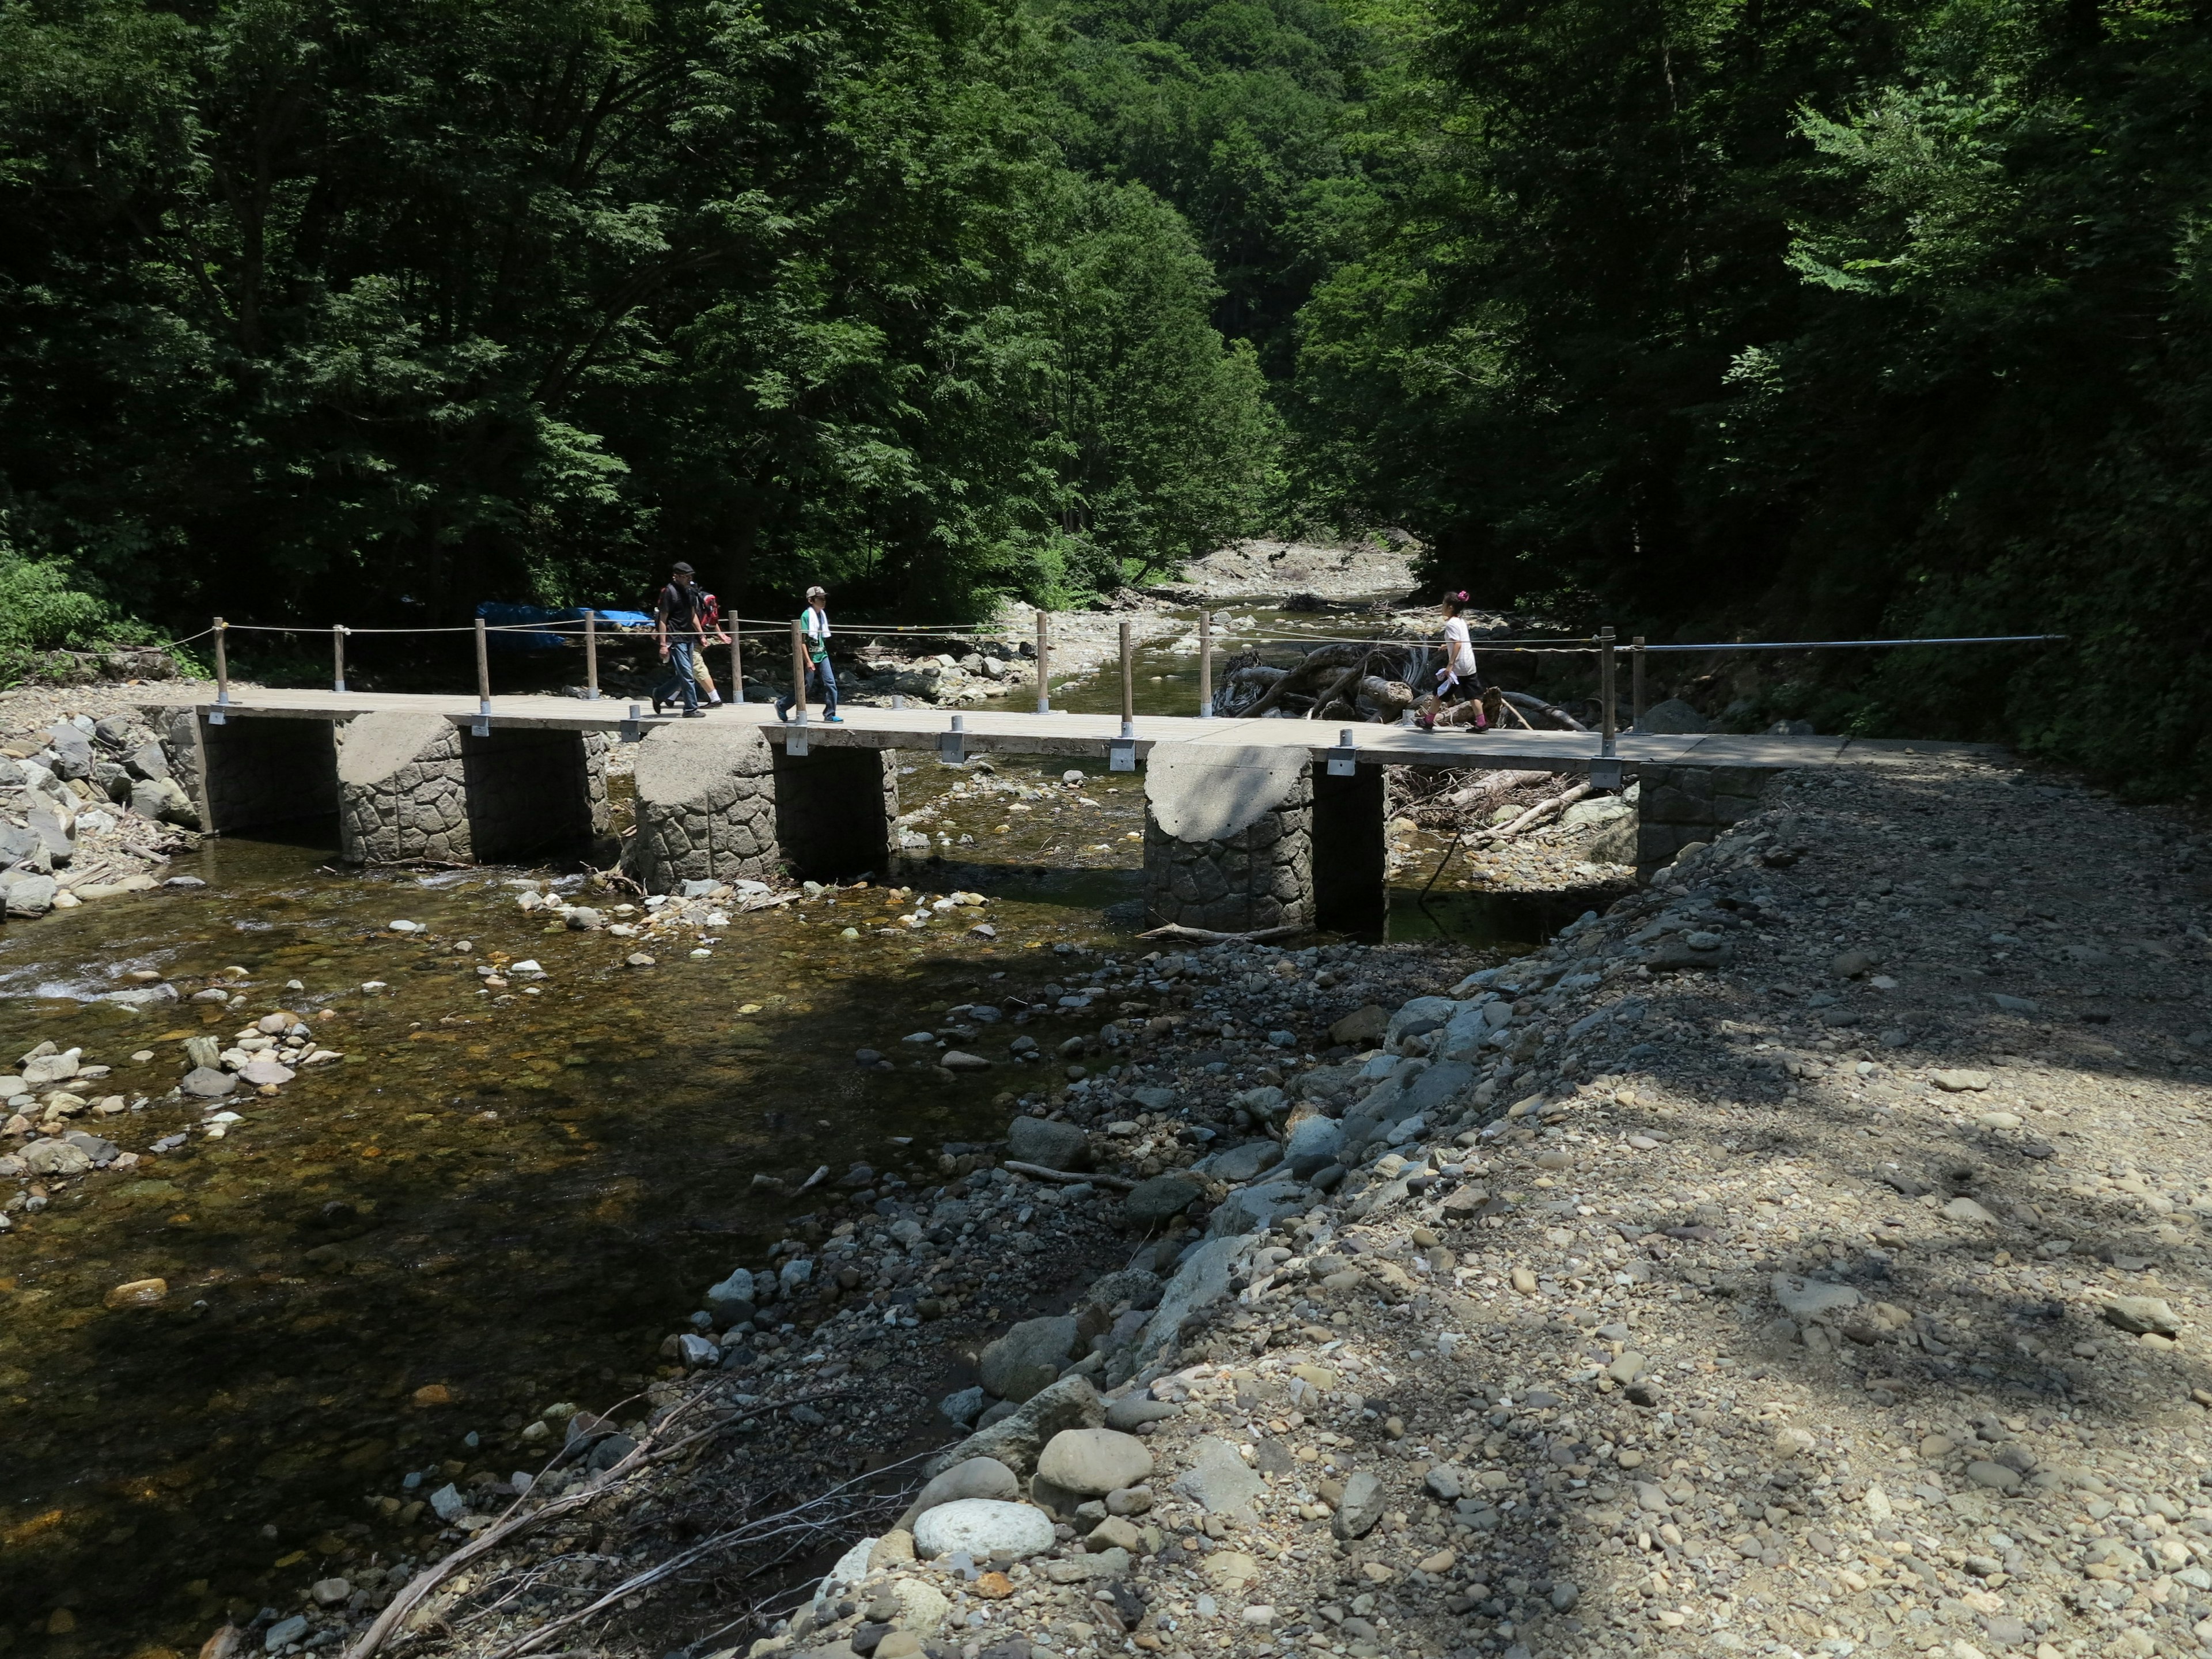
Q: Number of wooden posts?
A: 11